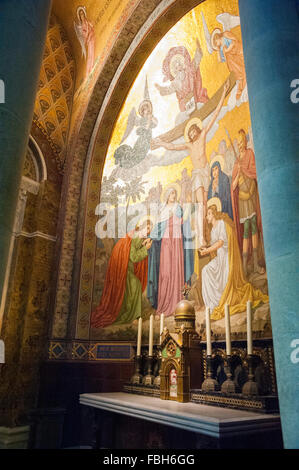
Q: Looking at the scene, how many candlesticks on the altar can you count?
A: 6